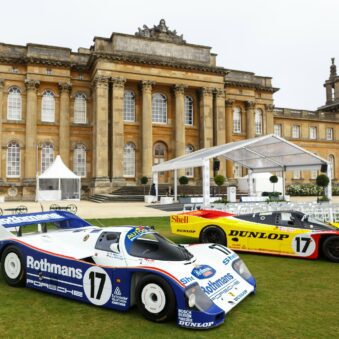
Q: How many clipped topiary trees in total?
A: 5